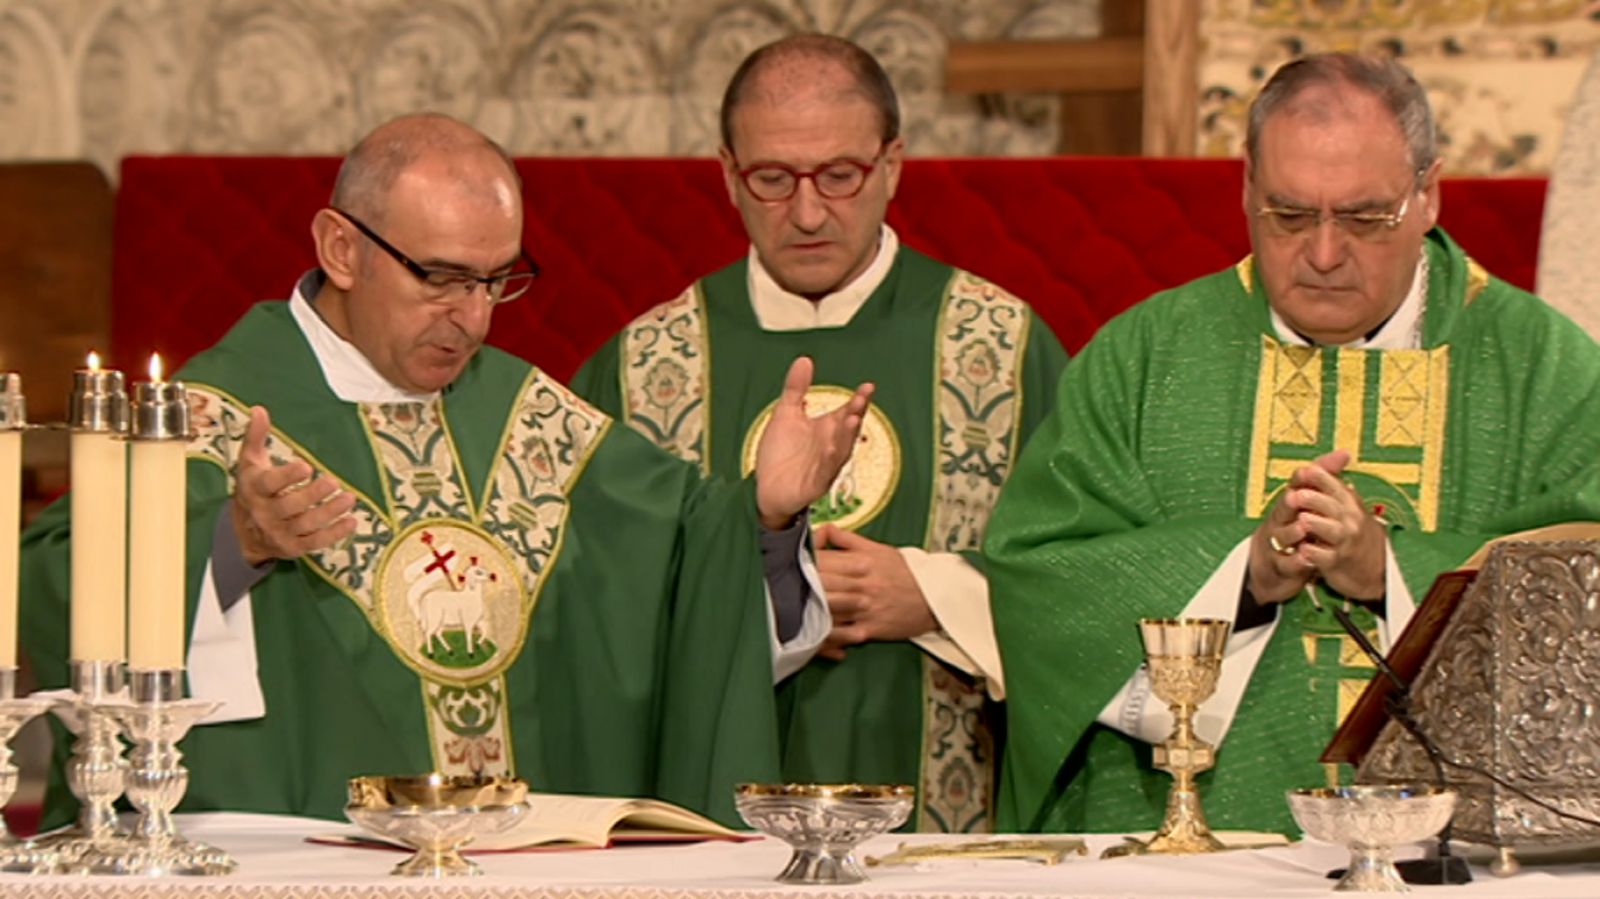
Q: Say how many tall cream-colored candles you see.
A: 3